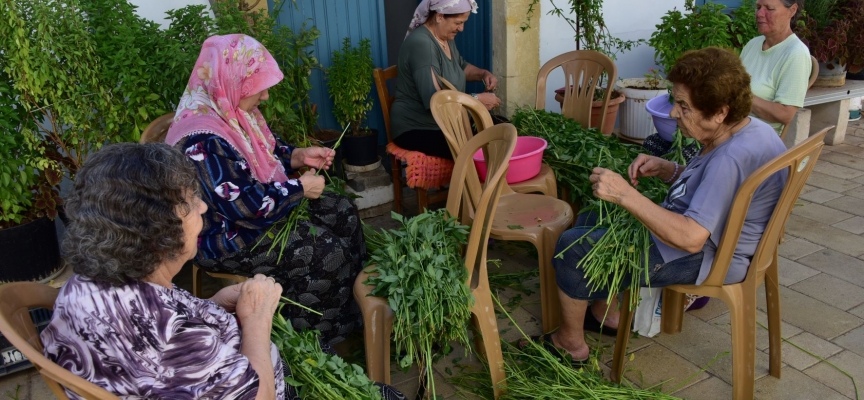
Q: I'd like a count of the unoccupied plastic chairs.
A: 4